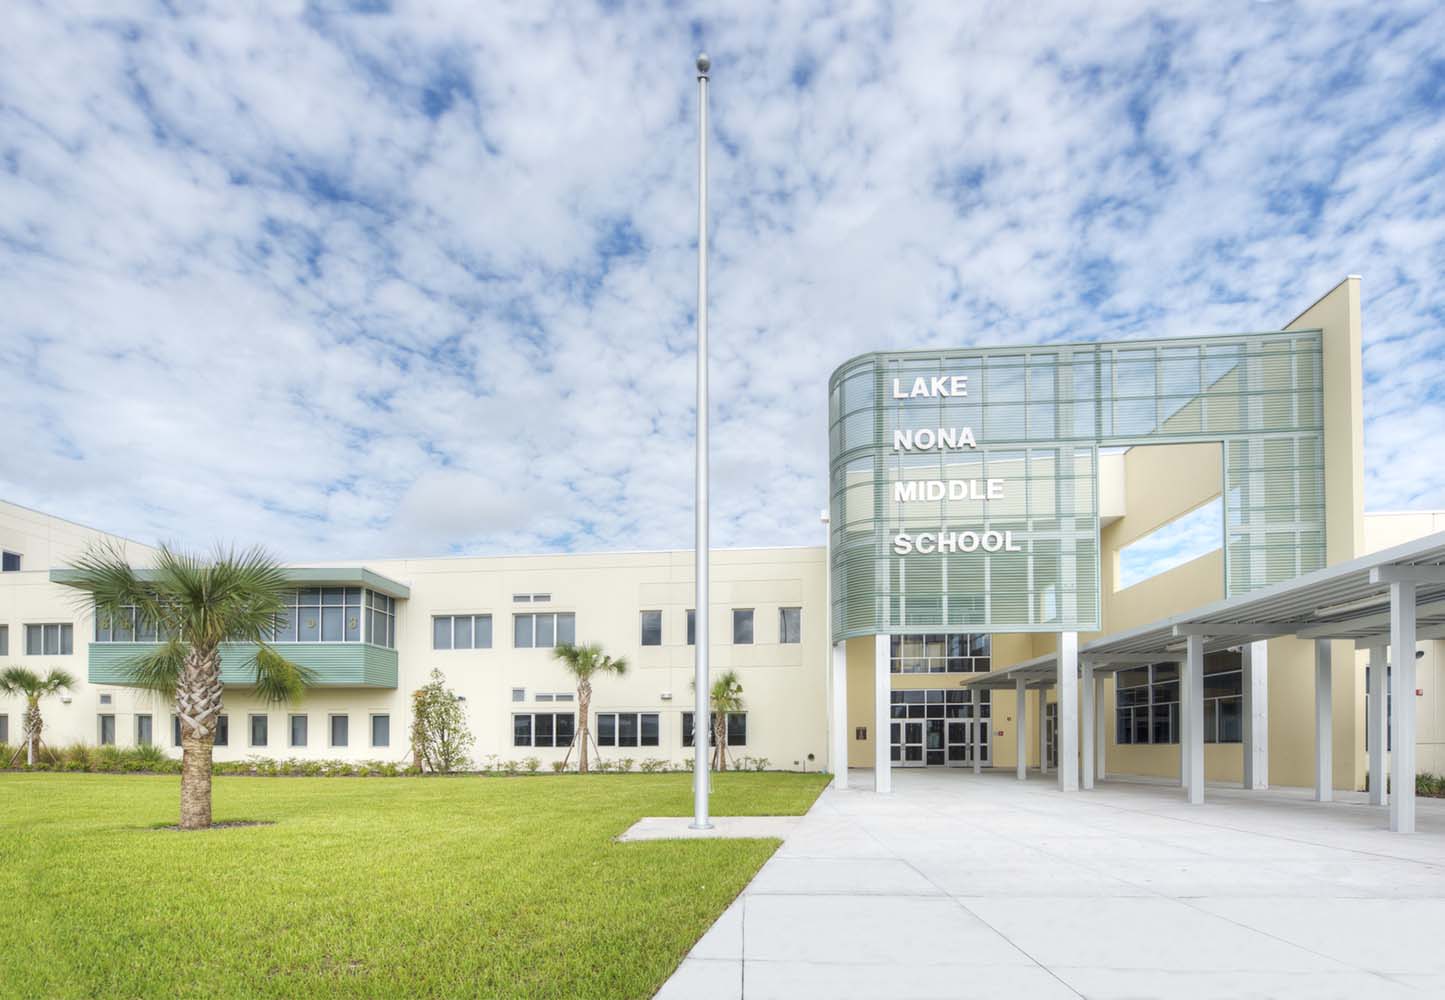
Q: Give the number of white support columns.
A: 14